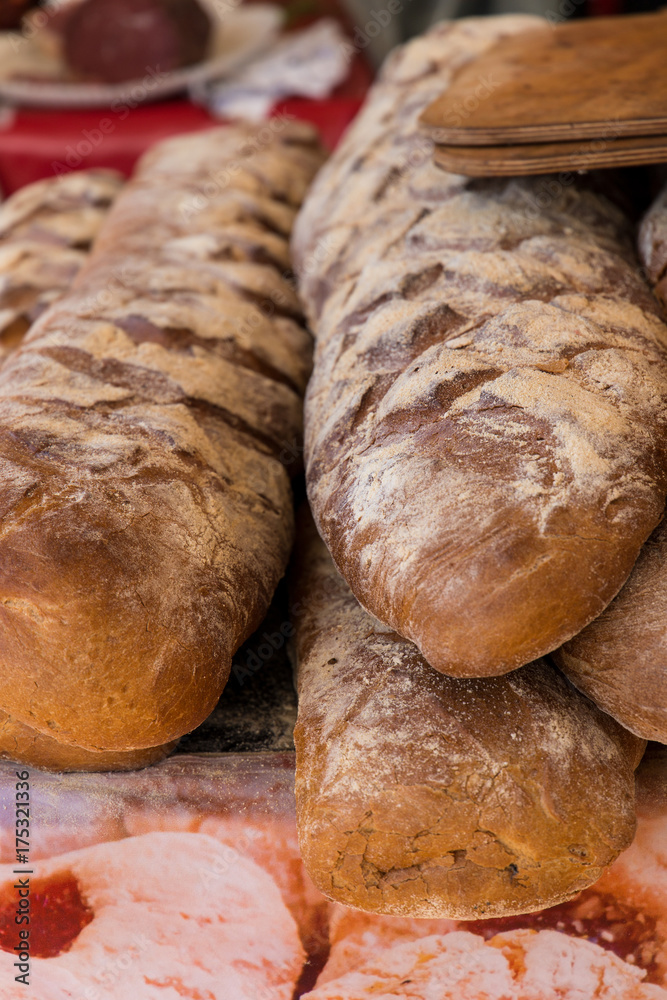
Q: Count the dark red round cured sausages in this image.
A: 1